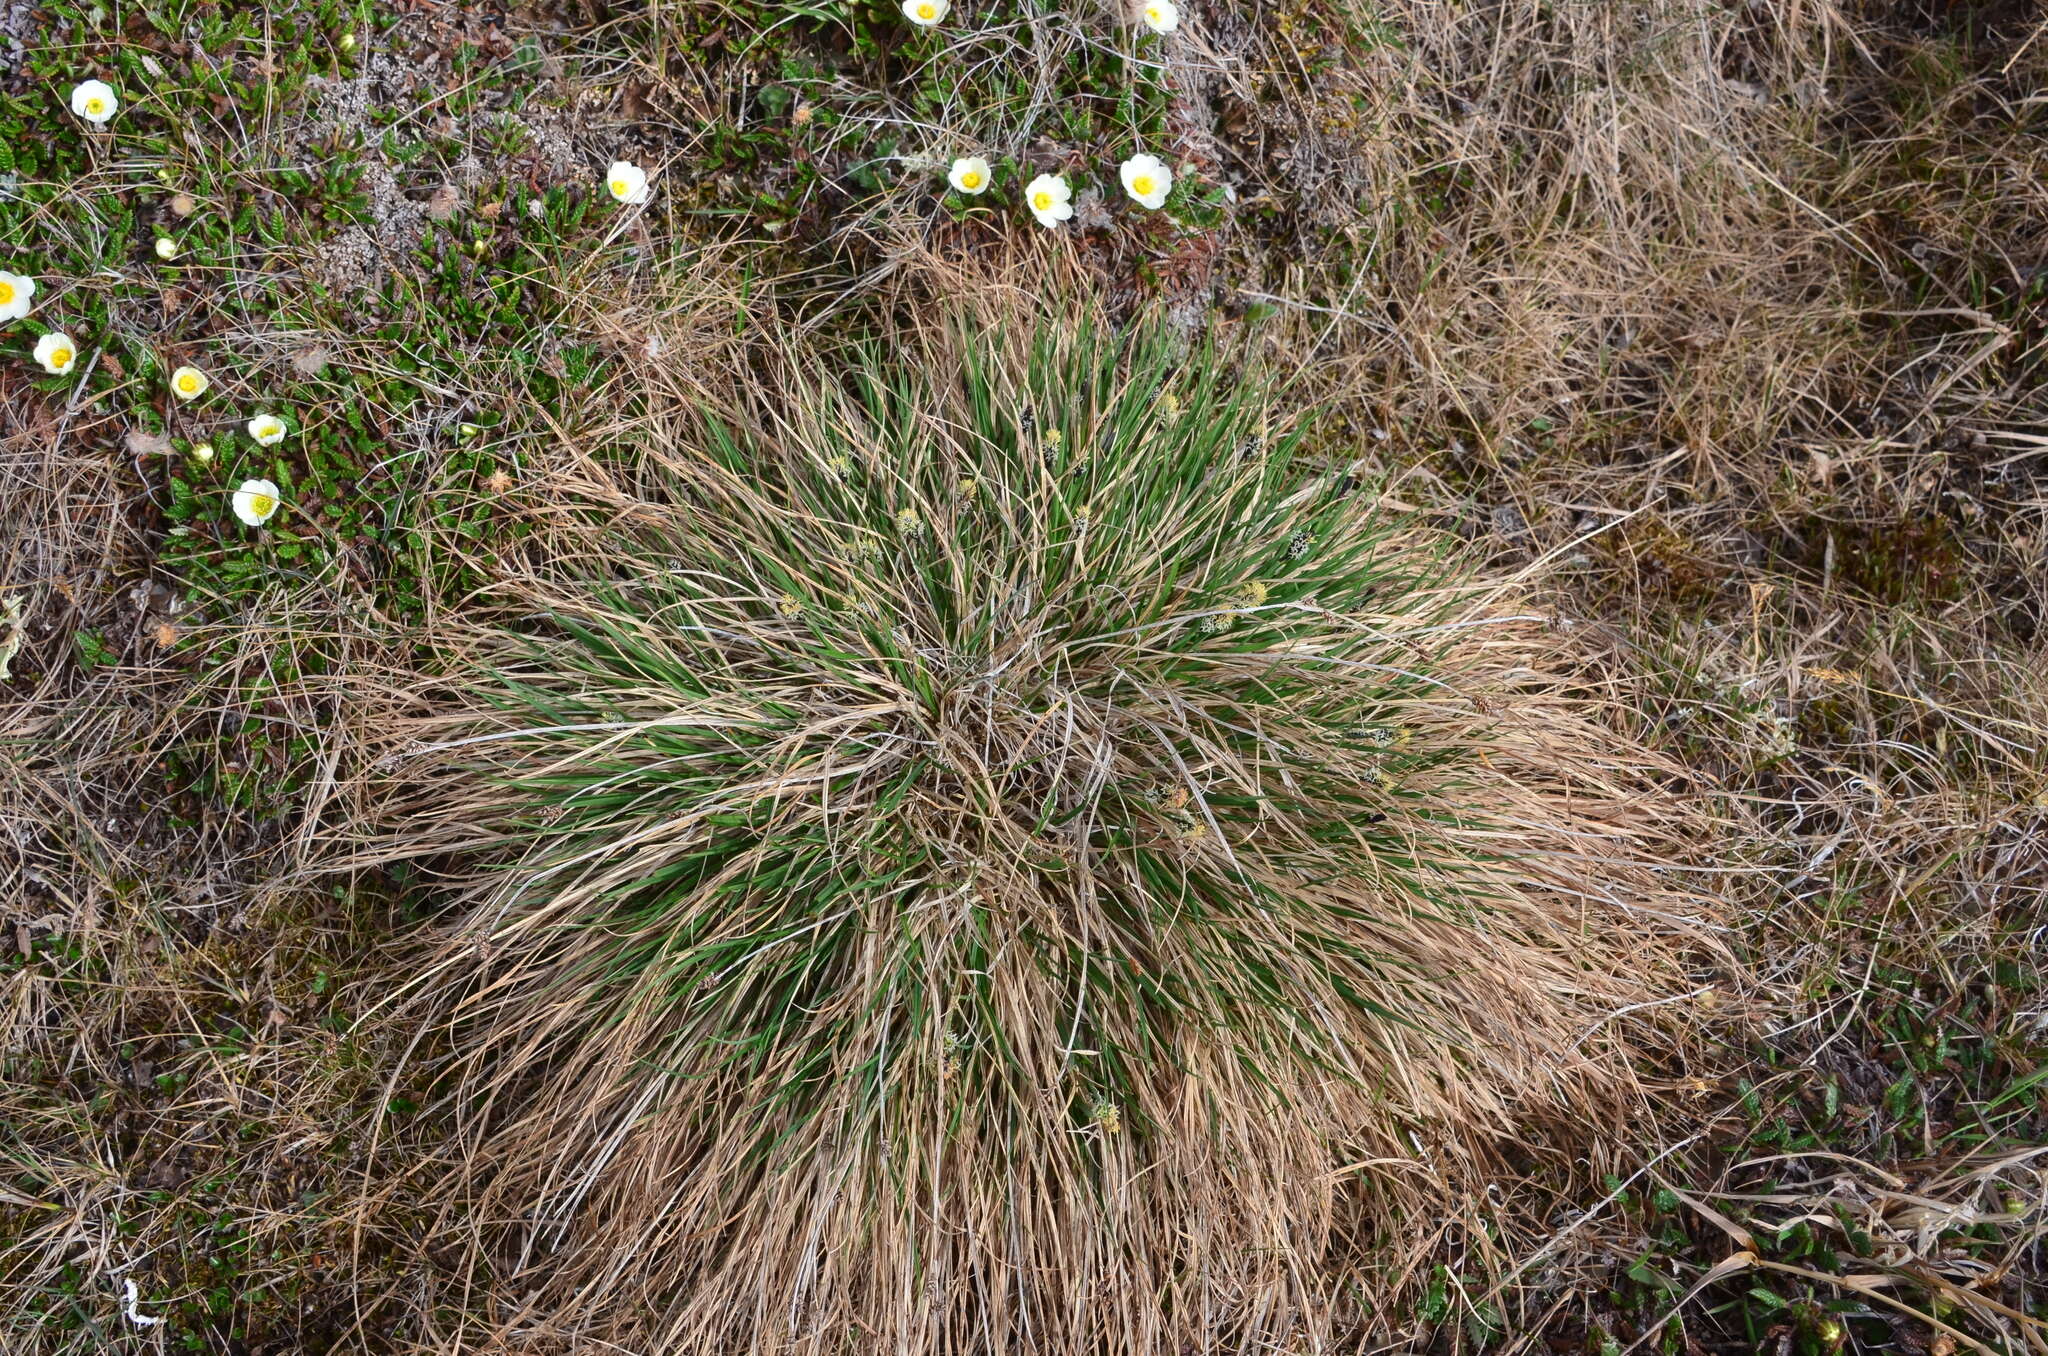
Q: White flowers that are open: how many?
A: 12